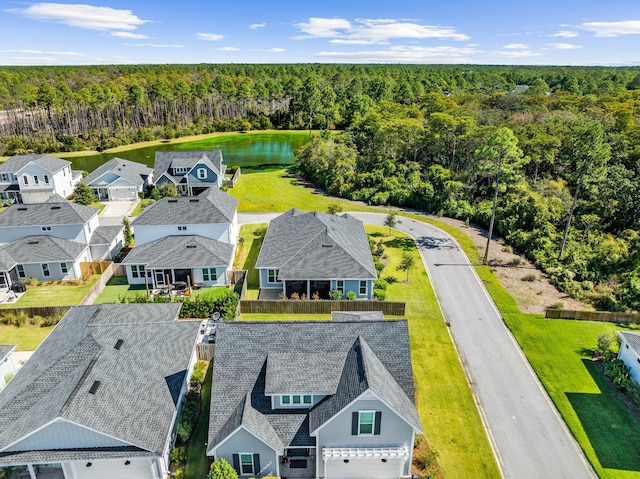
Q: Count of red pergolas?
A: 0